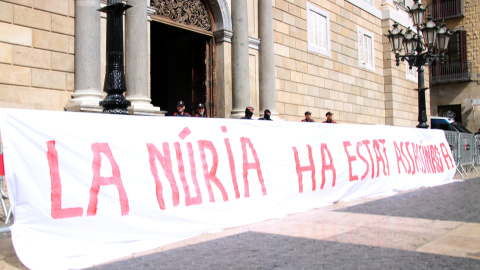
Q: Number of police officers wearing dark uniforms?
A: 6